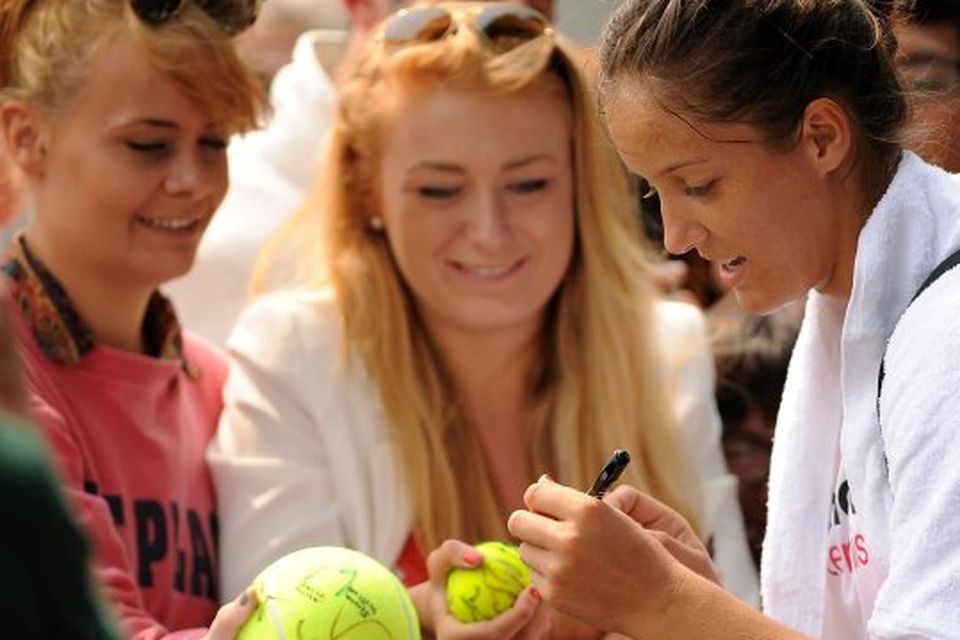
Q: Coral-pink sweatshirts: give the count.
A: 1